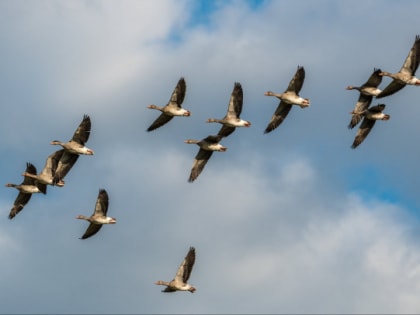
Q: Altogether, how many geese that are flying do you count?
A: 12